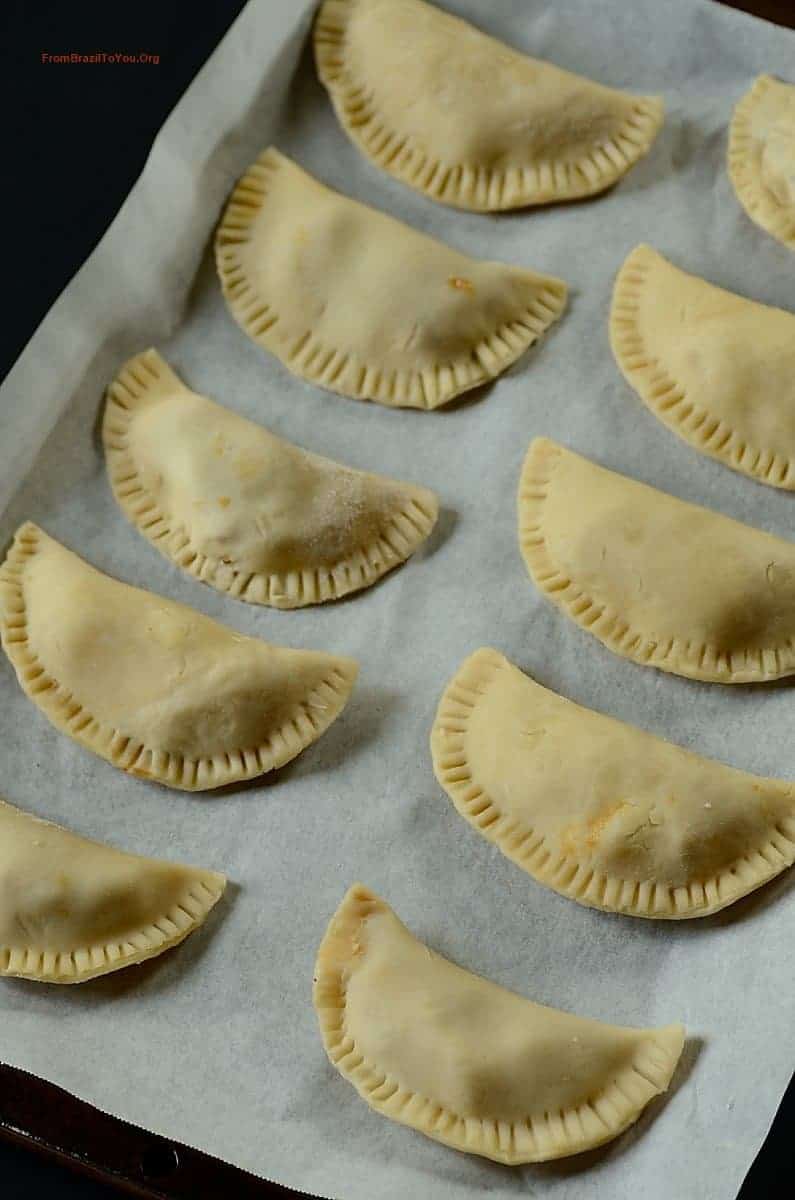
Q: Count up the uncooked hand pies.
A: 10